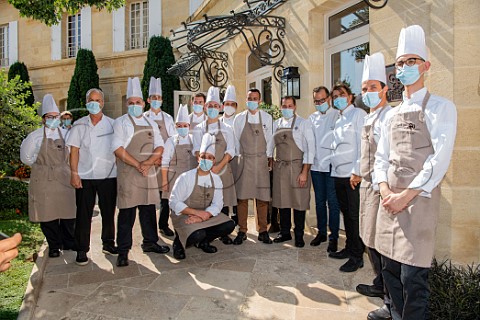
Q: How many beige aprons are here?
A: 12